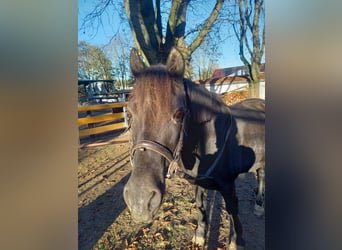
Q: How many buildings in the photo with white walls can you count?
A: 1